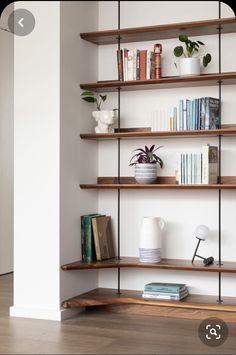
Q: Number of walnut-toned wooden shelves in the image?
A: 6